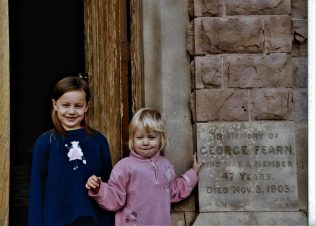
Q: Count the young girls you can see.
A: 2